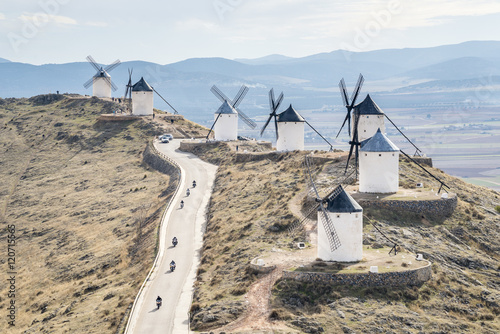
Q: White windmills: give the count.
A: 7